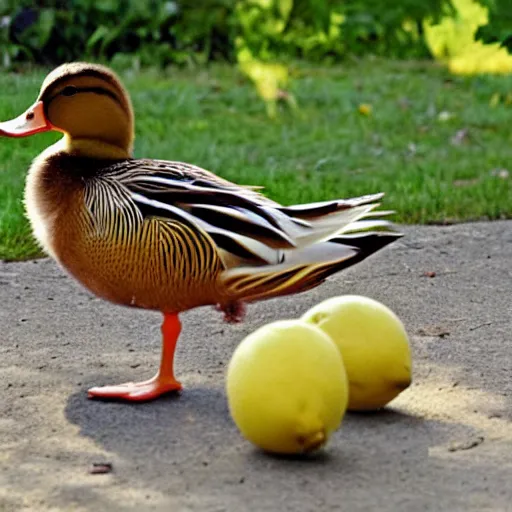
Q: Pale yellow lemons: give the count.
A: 2